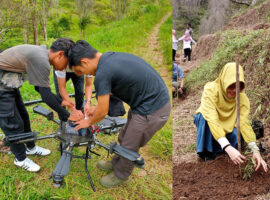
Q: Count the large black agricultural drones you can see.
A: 1